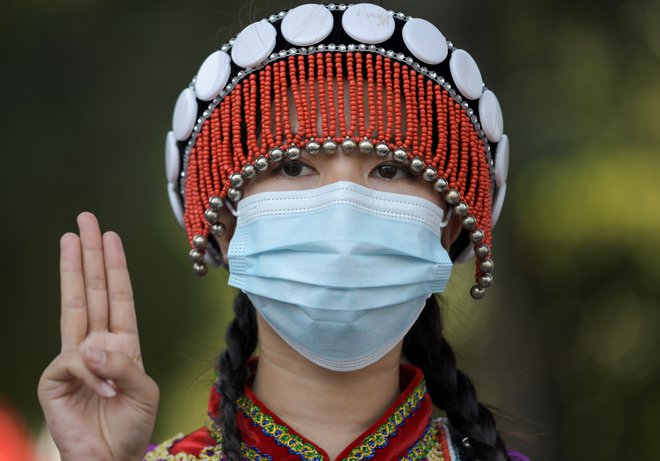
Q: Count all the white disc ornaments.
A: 12